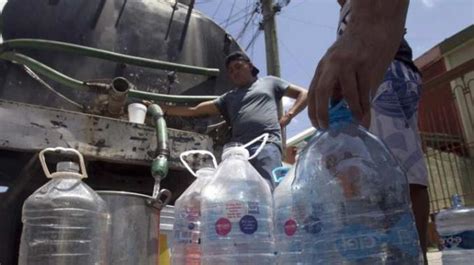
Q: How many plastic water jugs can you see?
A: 6